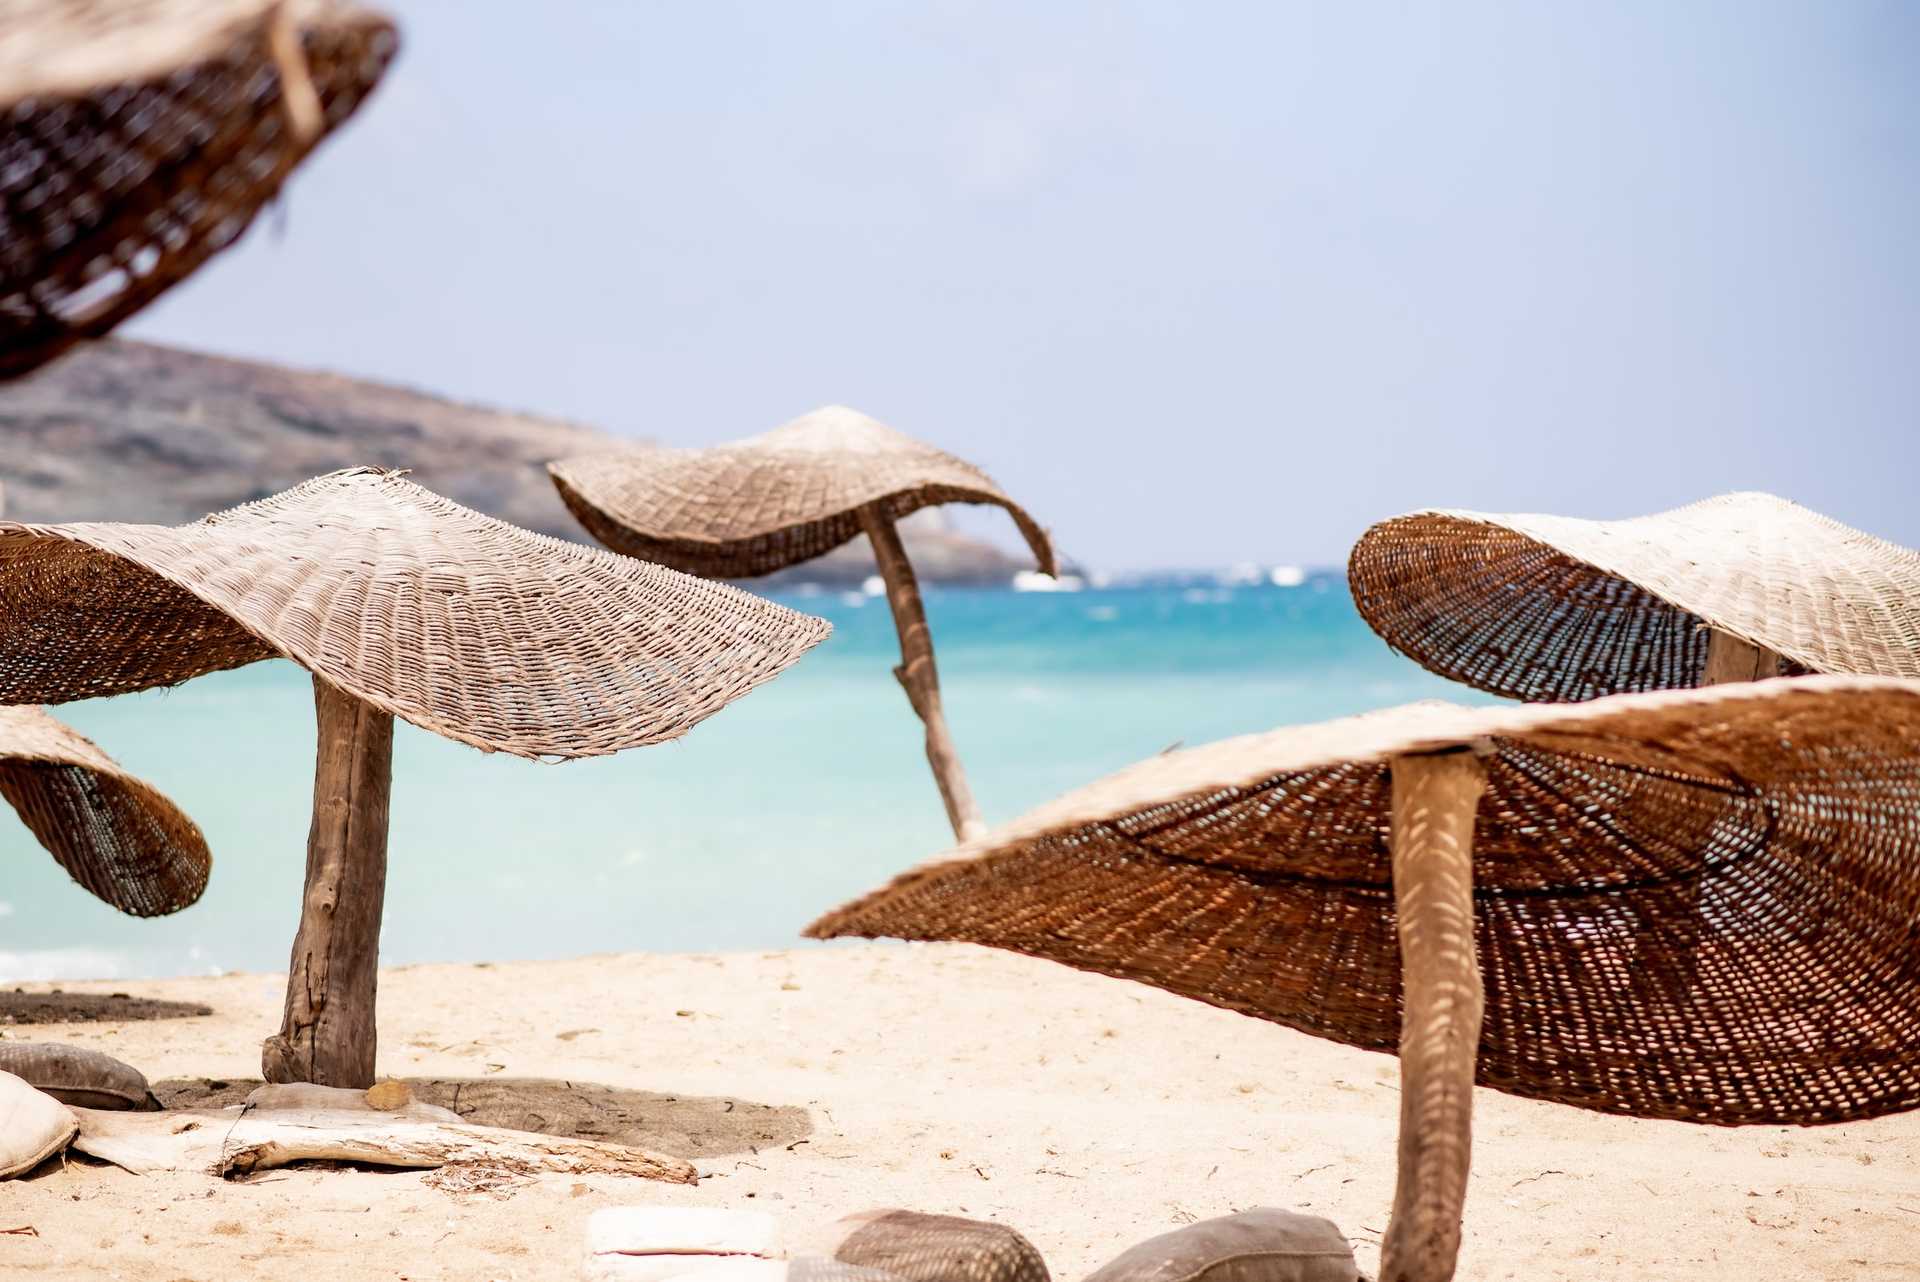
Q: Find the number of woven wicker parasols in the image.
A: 6